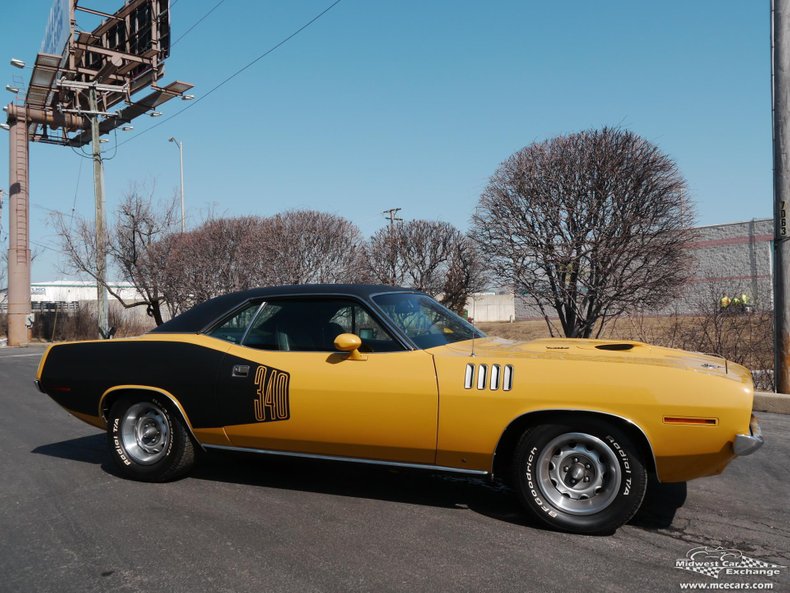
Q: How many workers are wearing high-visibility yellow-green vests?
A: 3